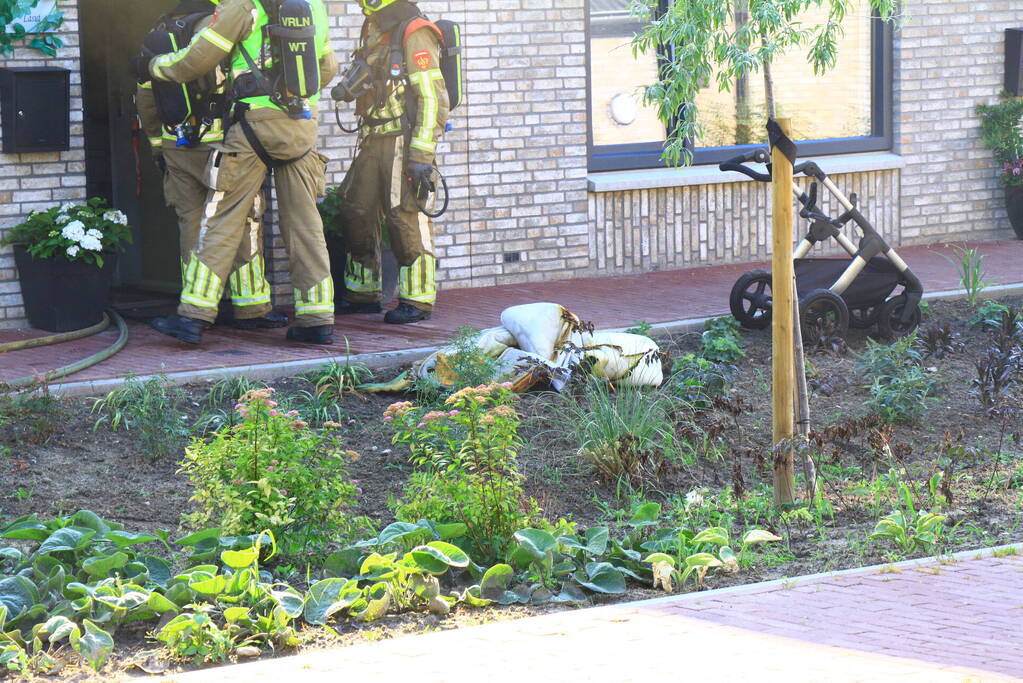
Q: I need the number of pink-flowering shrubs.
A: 2